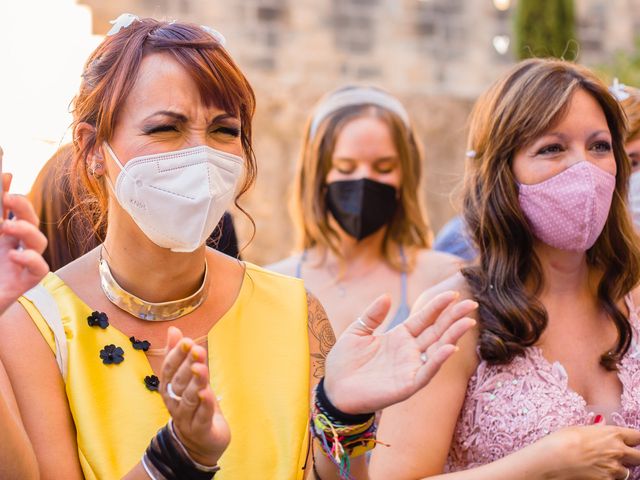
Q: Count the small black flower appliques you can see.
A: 4